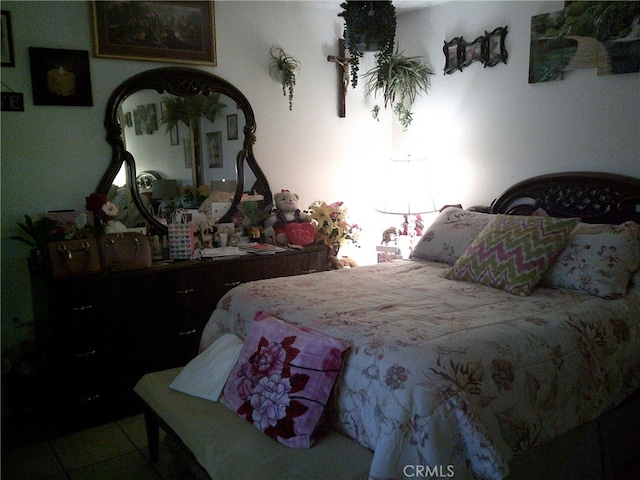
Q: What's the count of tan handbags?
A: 2